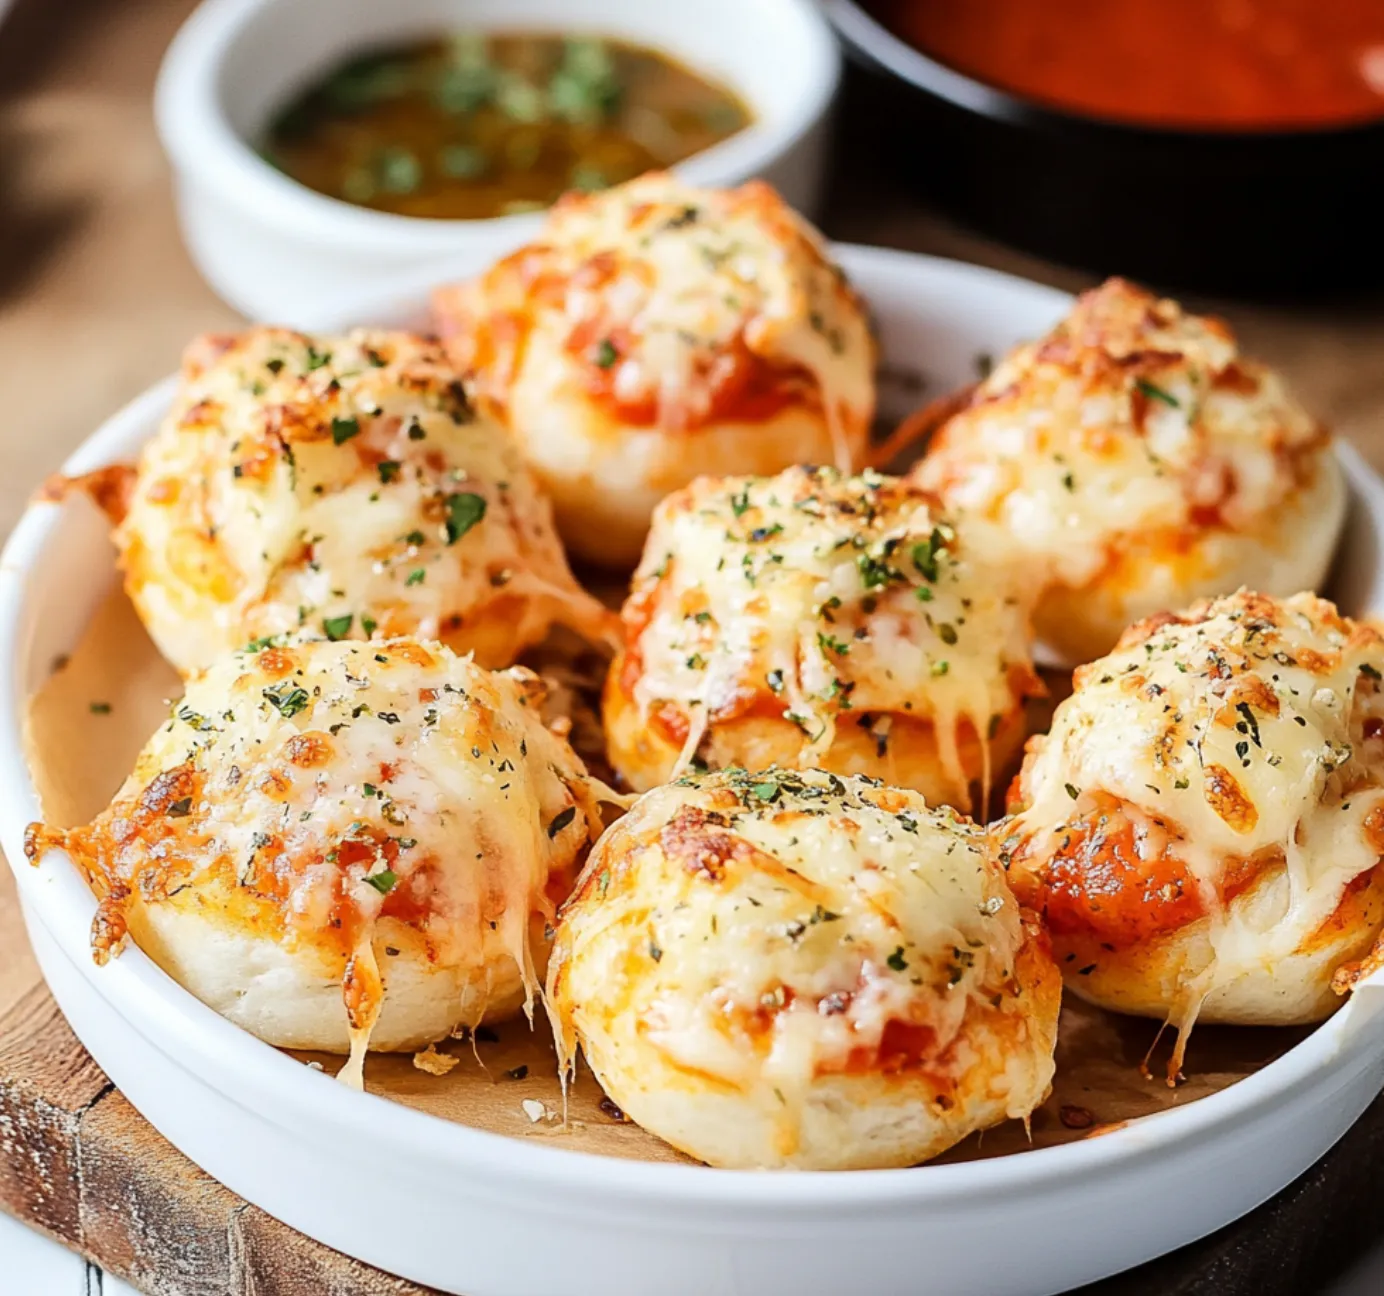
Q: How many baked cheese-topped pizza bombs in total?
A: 7